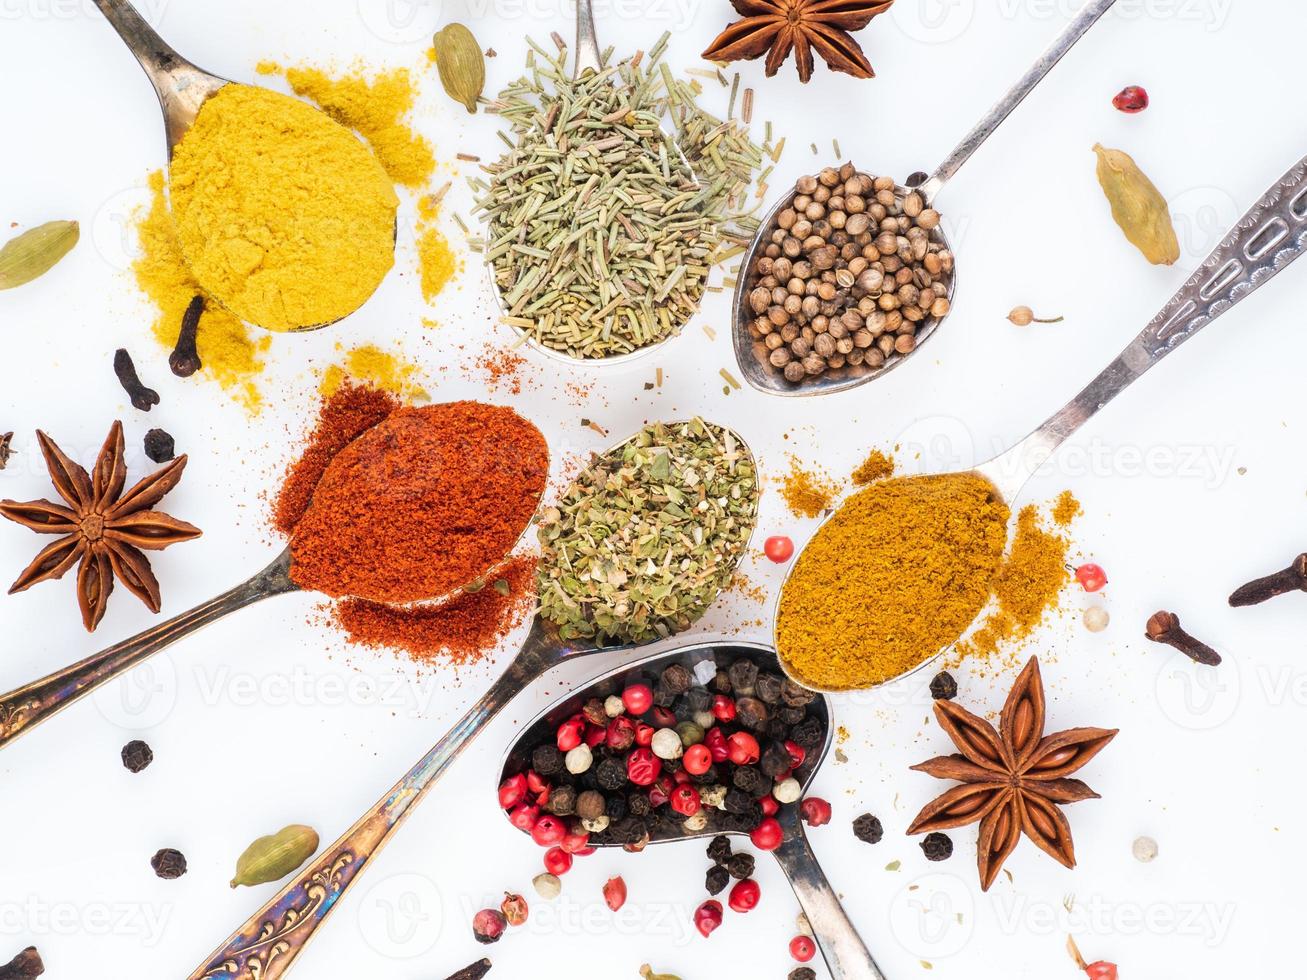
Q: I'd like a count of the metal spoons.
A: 7